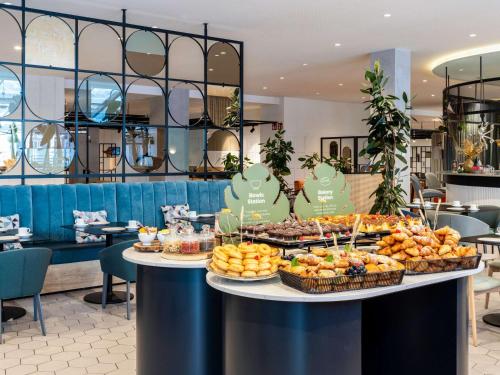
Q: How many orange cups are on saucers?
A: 0